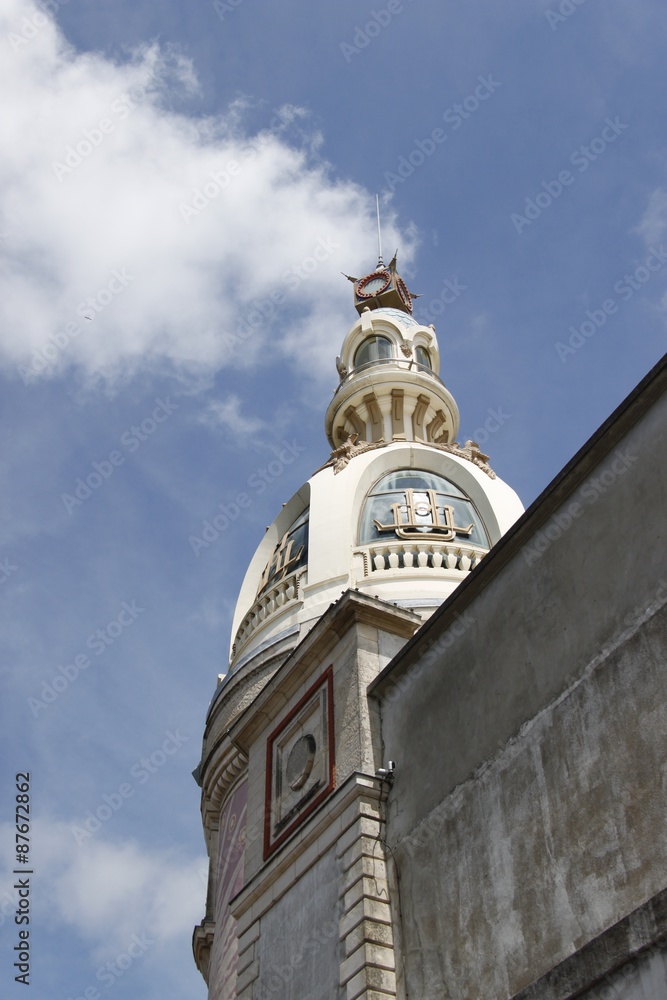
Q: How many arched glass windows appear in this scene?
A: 4